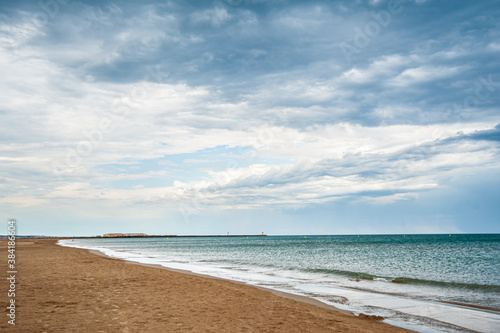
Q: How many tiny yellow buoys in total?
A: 6